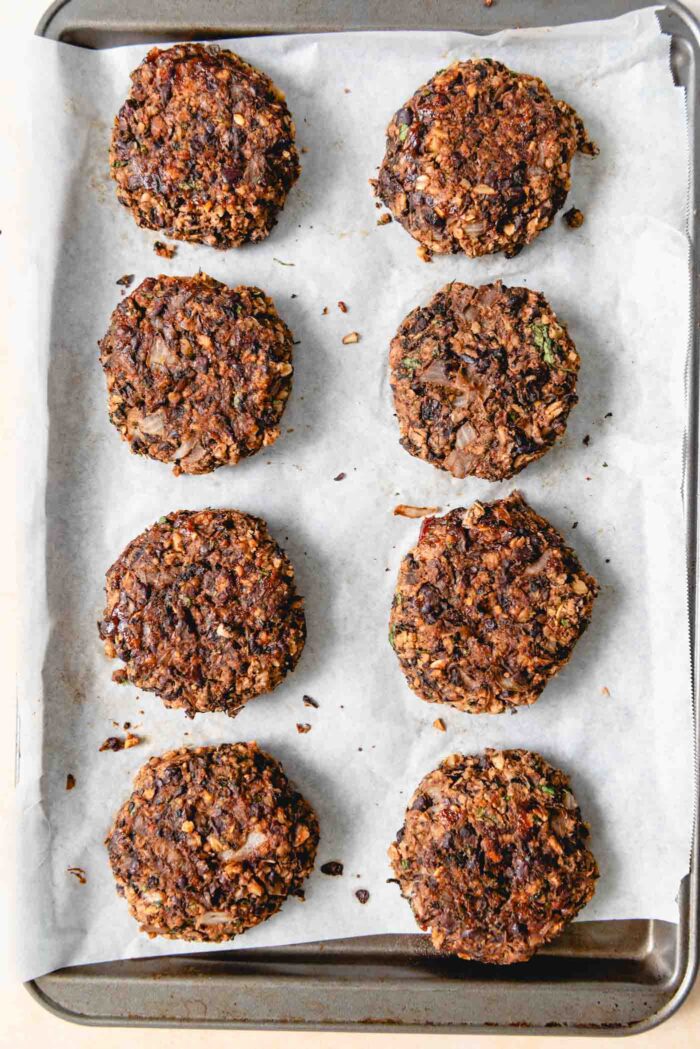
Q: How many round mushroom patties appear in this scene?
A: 8